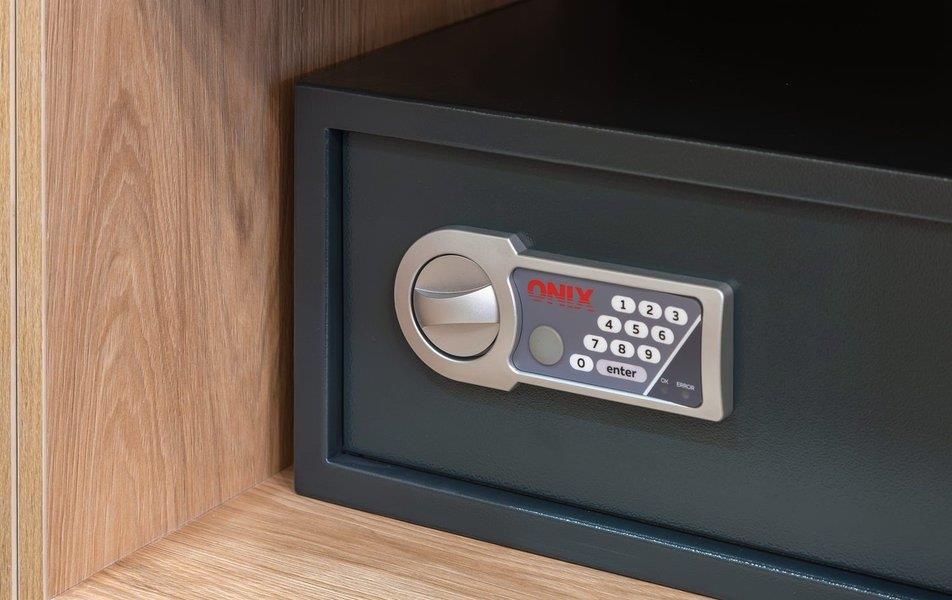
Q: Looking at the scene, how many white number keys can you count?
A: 10